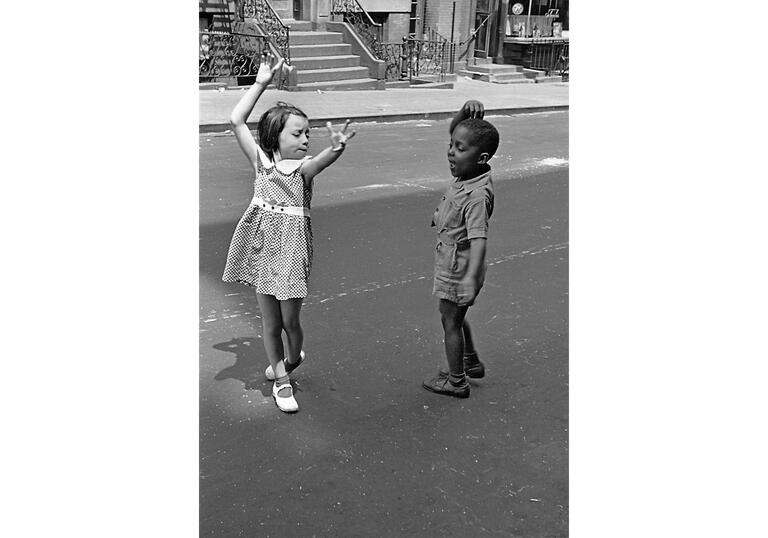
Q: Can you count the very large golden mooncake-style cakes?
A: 0